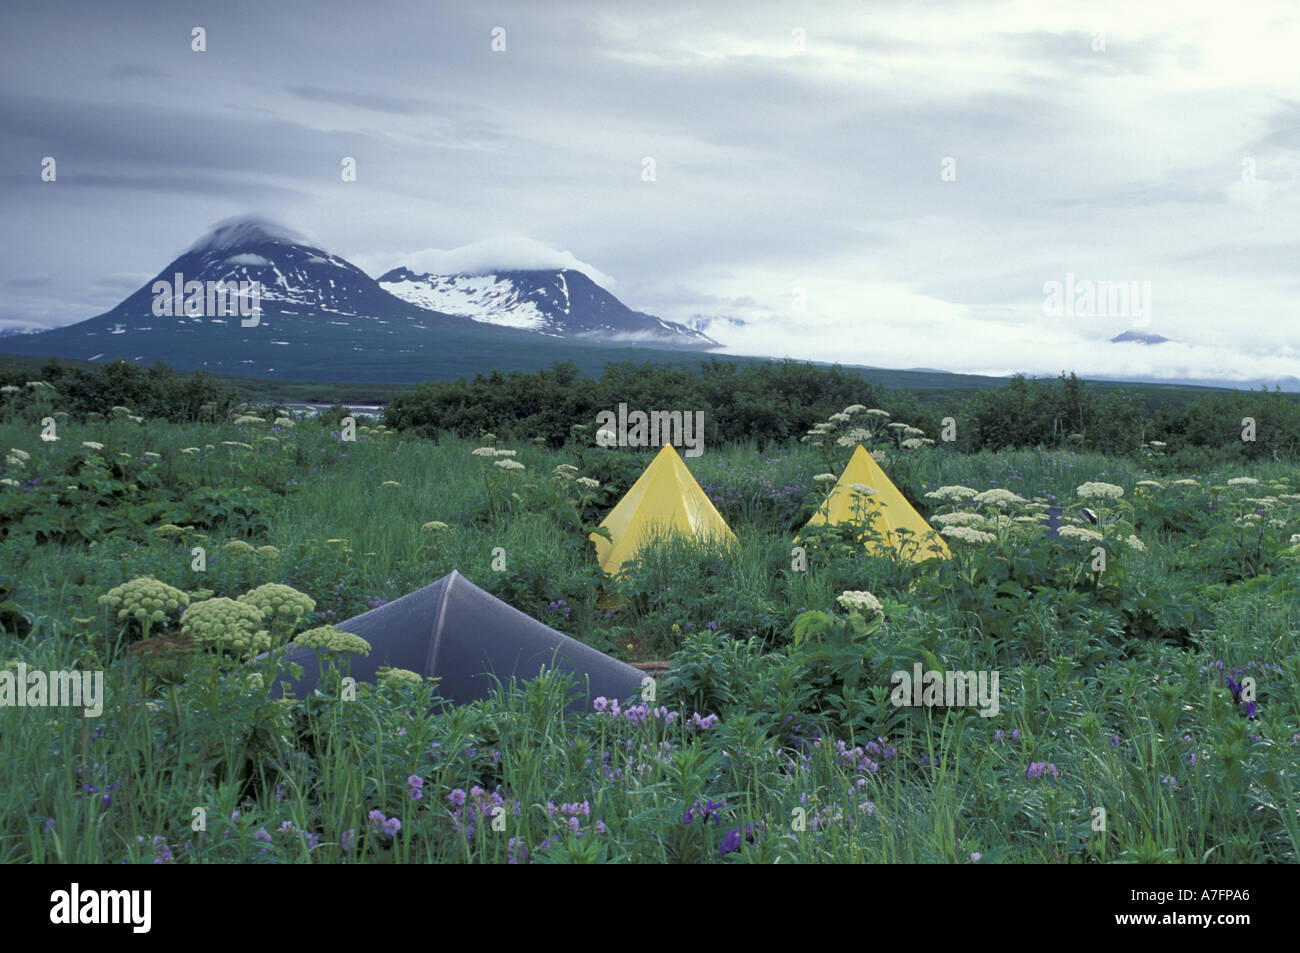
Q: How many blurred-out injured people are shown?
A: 0